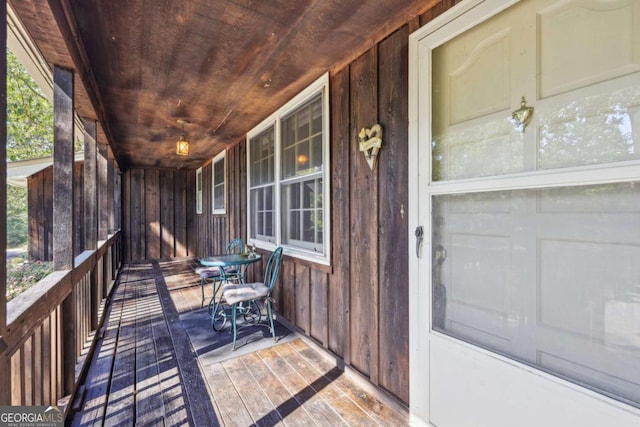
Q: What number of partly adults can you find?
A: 0